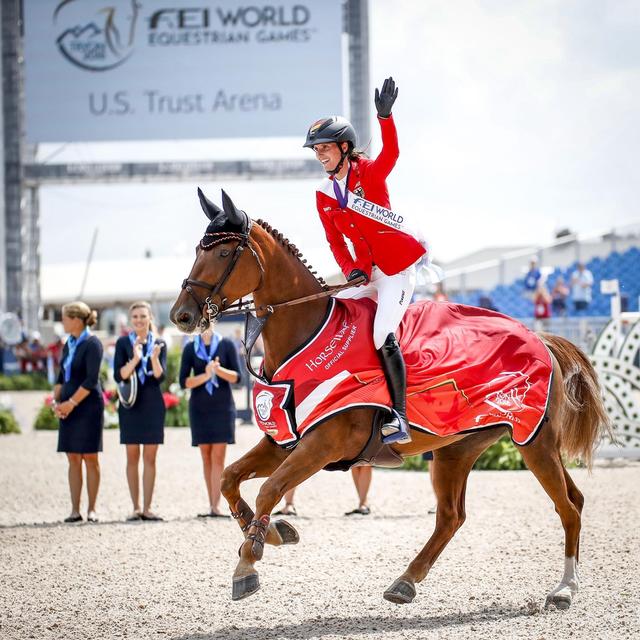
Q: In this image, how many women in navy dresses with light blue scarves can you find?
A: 3